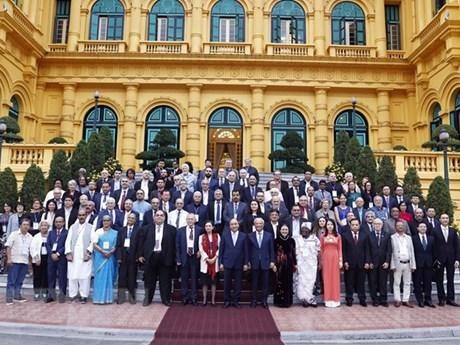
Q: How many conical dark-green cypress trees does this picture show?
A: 12